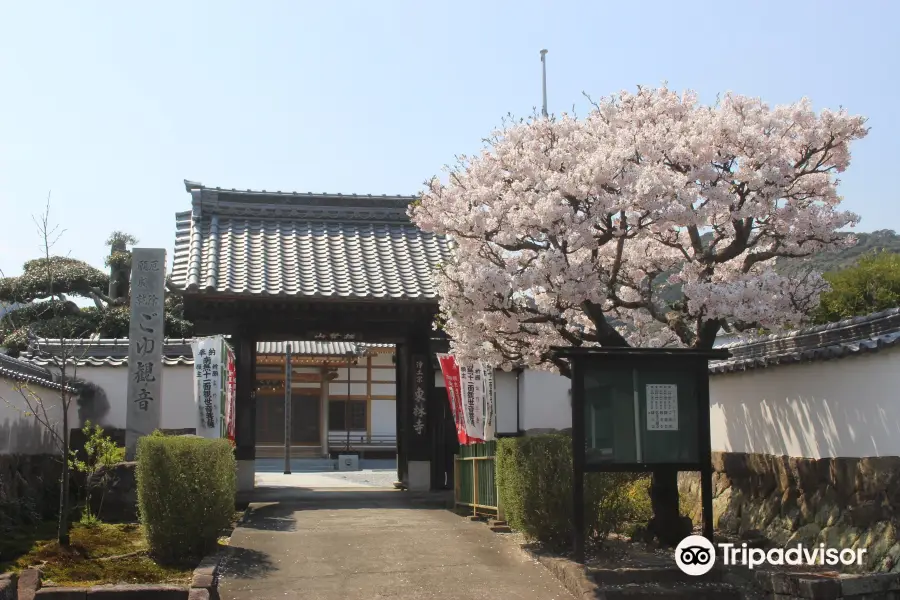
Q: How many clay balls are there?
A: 0